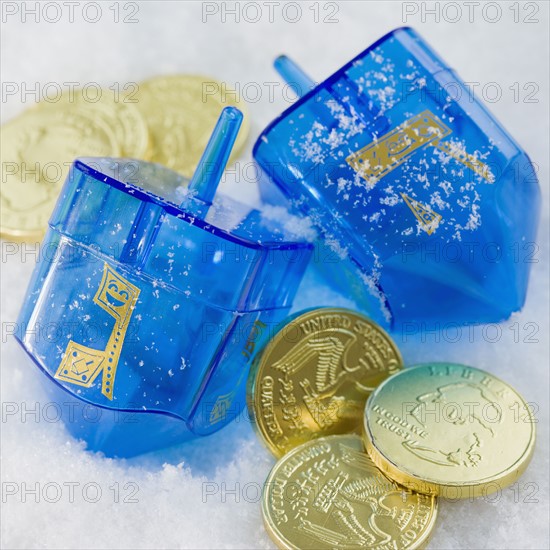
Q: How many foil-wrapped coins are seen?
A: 6